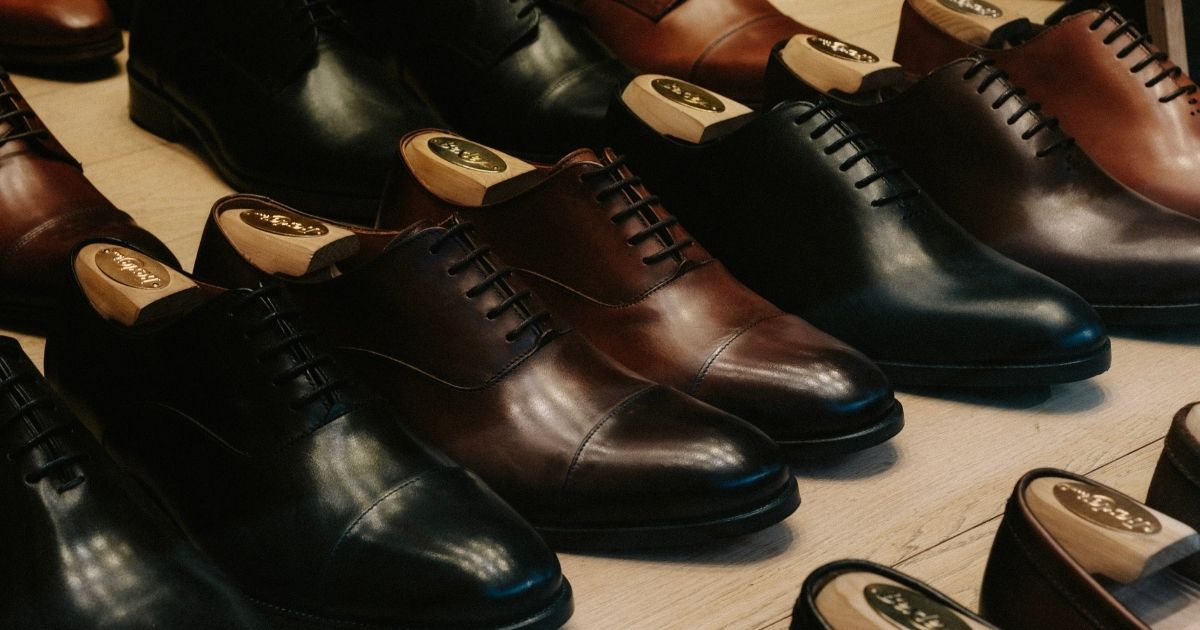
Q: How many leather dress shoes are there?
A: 15